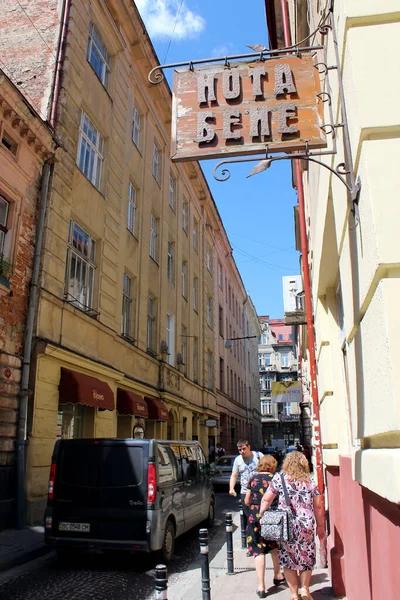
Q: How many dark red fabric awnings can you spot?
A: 3